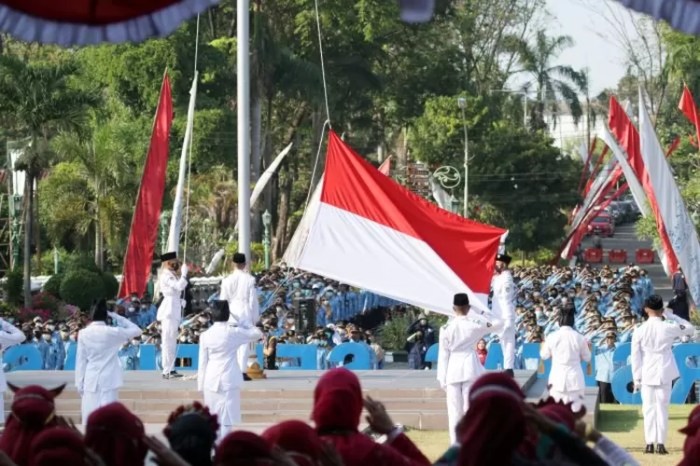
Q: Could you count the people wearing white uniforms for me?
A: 9